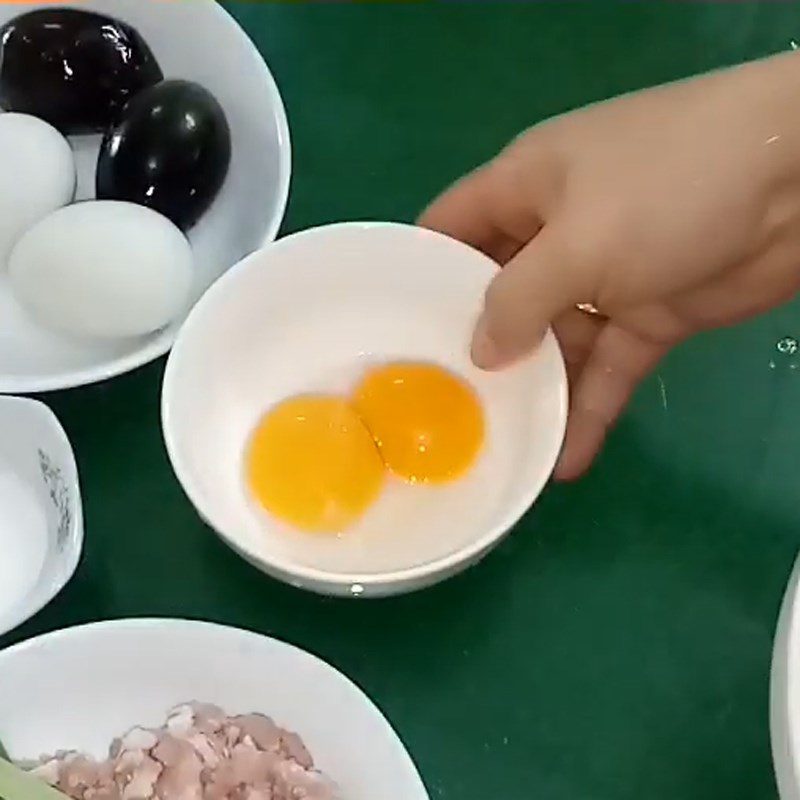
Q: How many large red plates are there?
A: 0